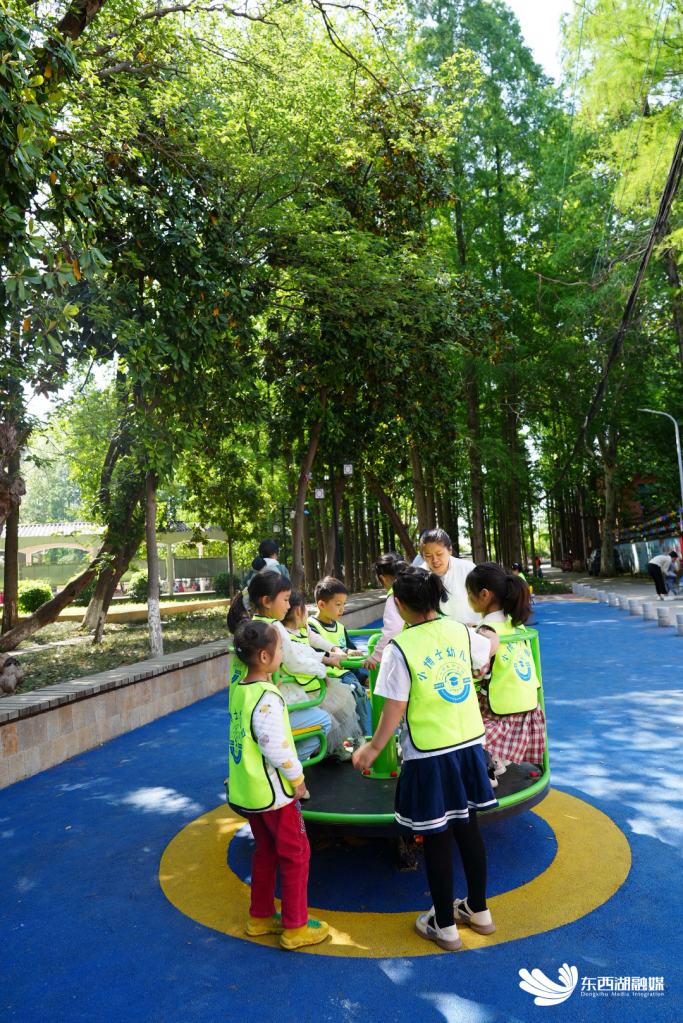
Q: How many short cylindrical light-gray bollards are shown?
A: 11